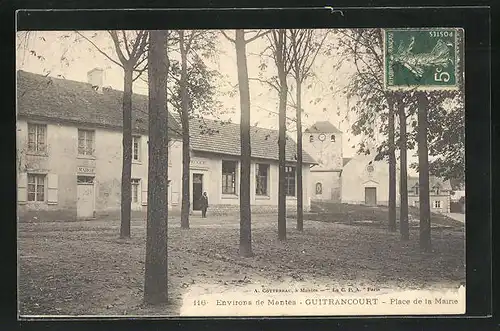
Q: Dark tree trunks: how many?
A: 9